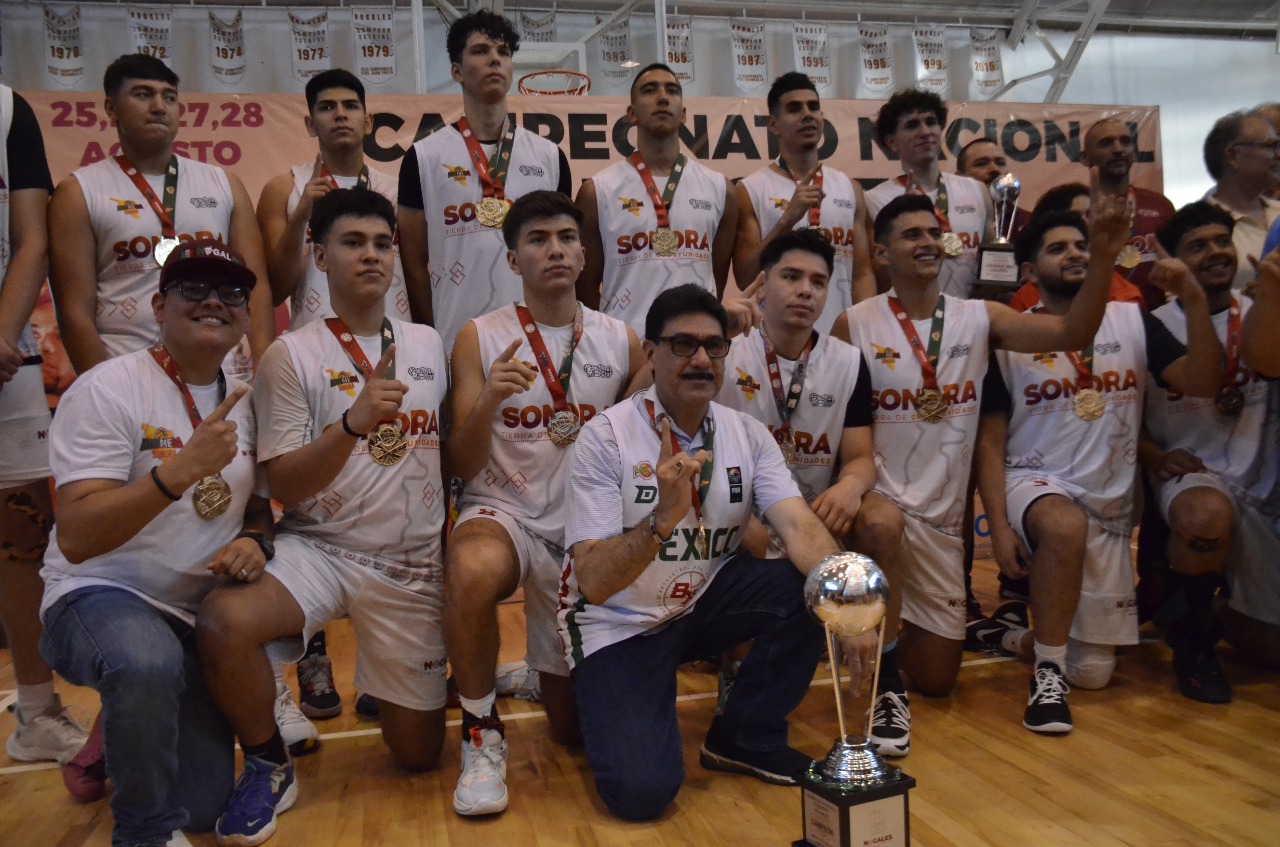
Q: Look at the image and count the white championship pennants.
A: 13